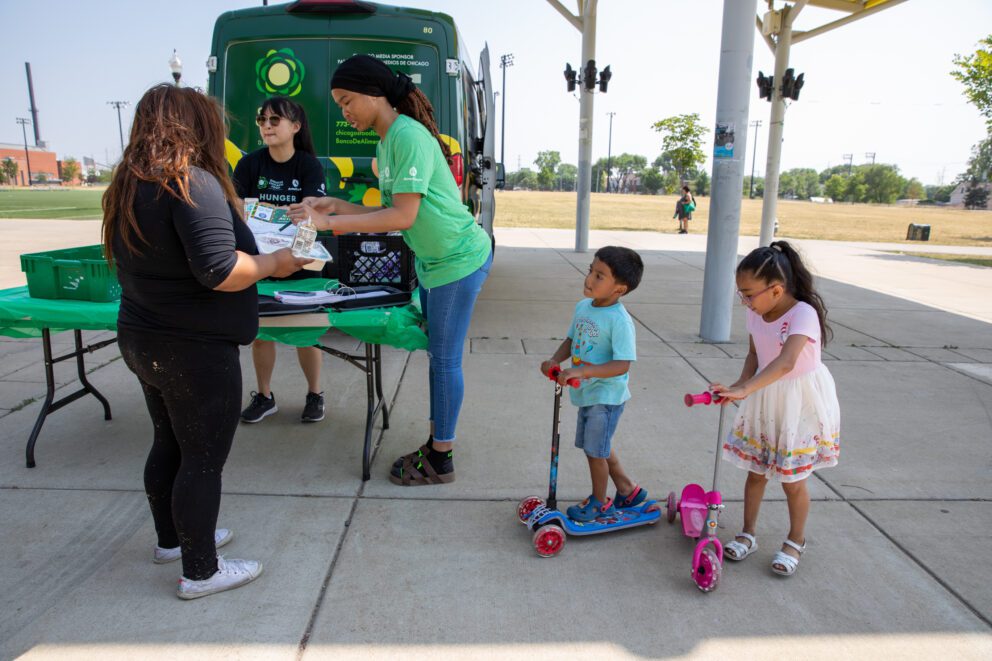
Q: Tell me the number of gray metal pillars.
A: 3